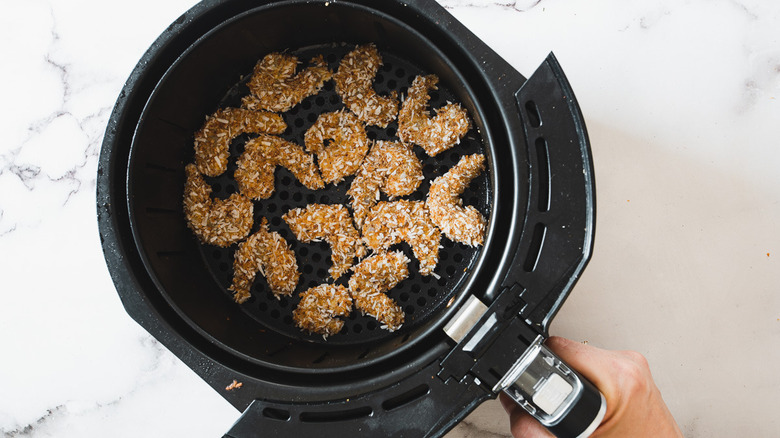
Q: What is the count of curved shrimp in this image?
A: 14